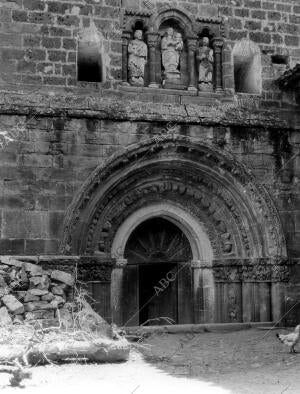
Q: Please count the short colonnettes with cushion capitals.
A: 4